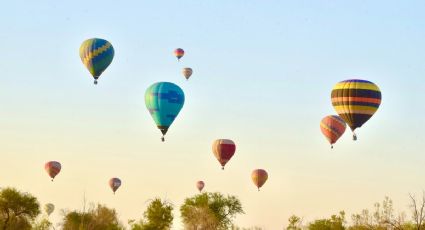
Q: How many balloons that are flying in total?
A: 12